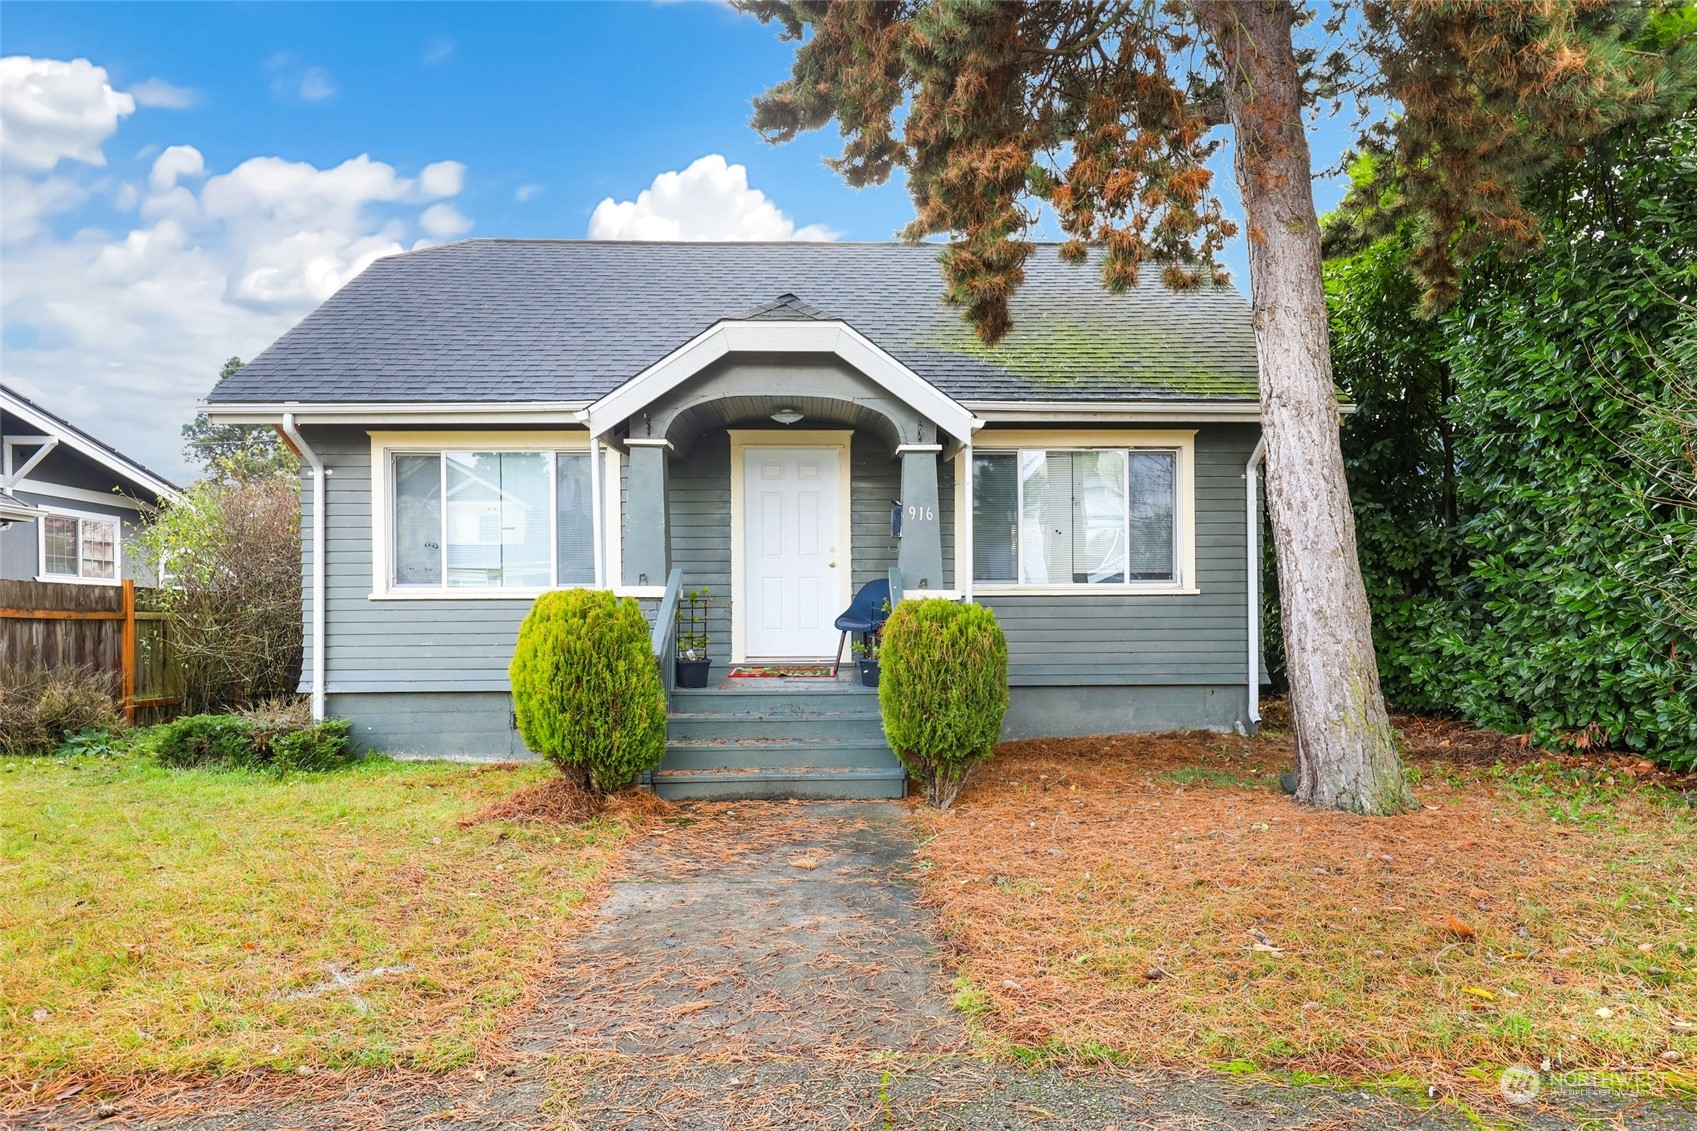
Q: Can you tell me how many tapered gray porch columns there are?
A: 2